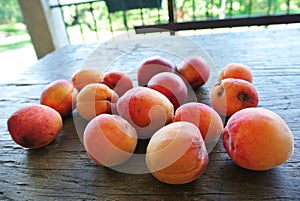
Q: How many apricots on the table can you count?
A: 15